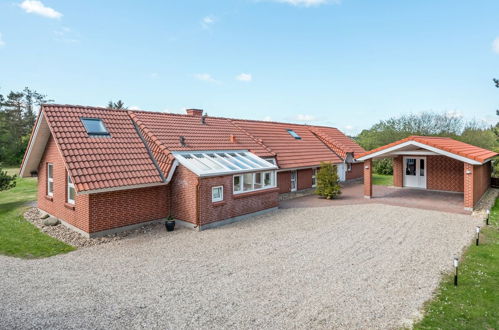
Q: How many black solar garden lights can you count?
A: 3